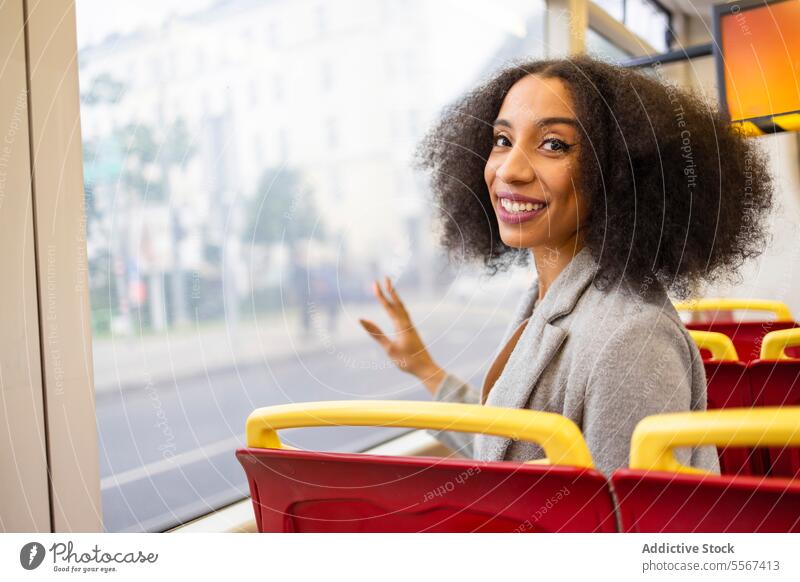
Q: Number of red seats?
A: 5